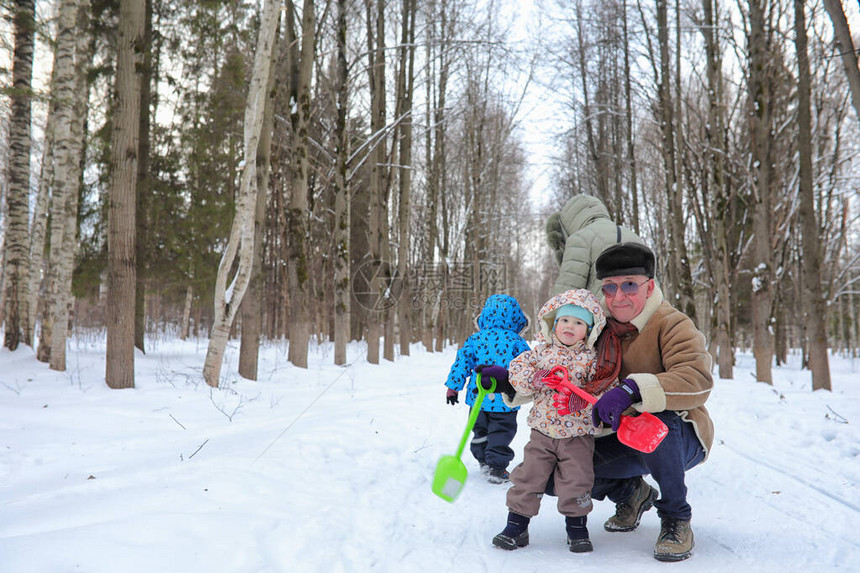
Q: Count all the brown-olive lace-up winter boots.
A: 2